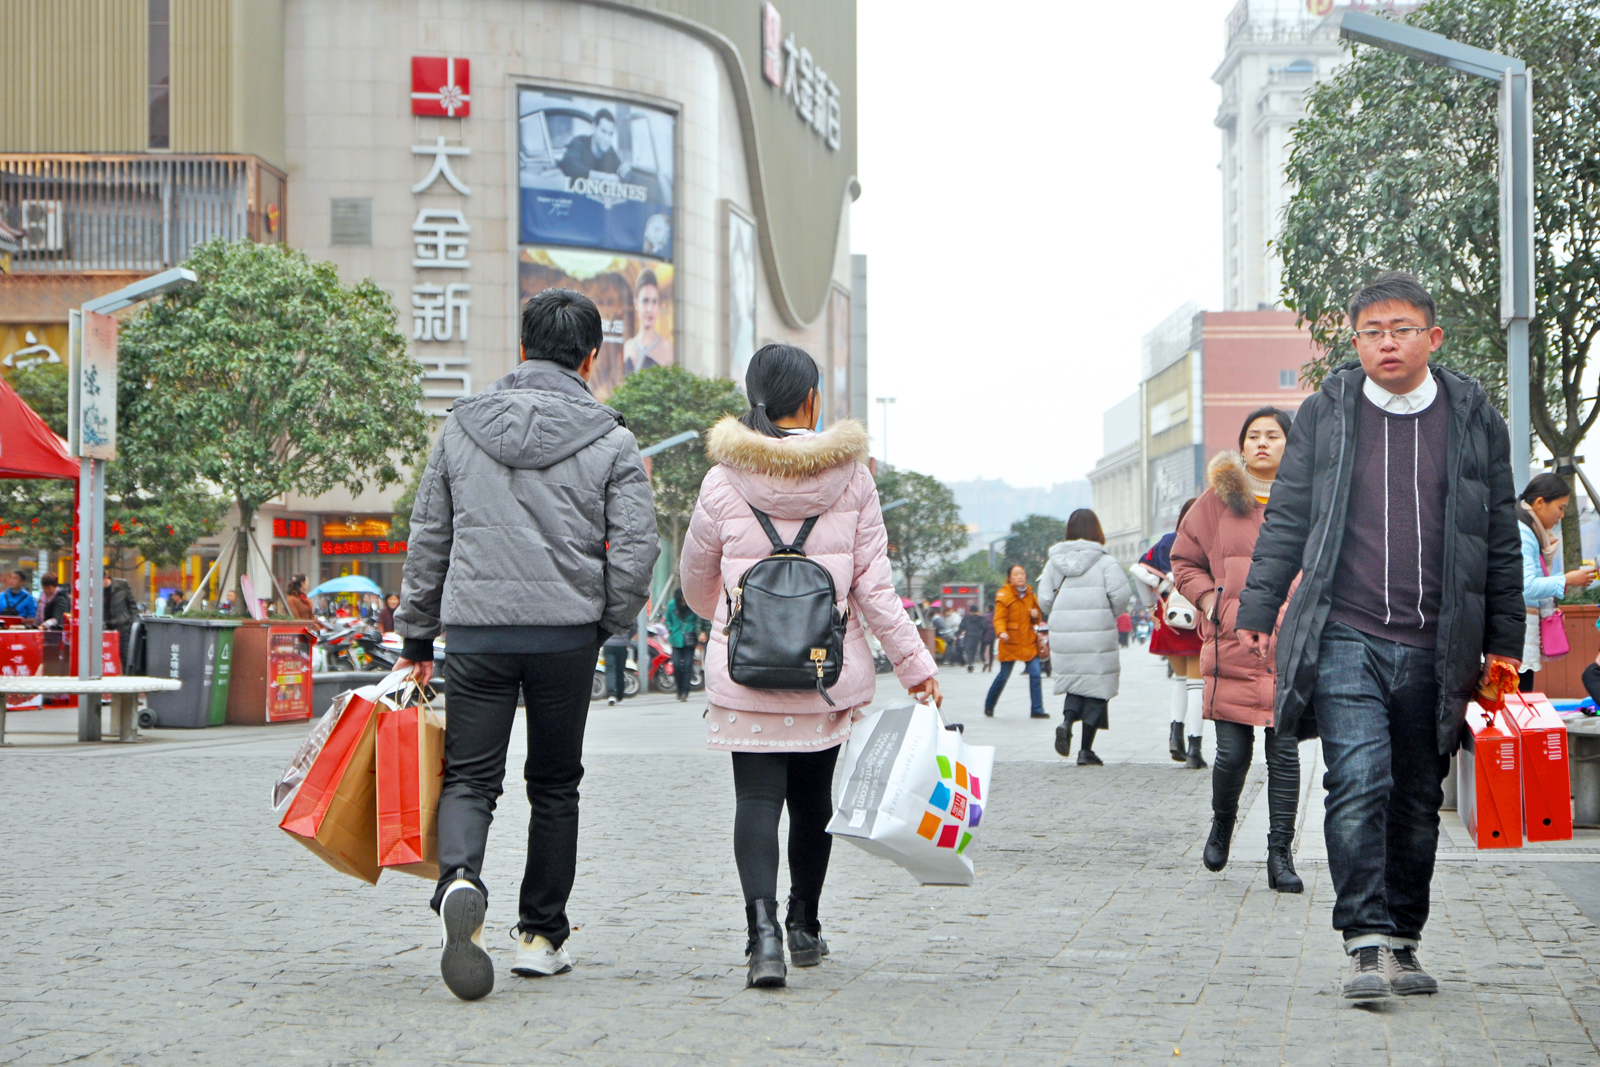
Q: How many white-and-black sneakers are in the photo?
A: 2